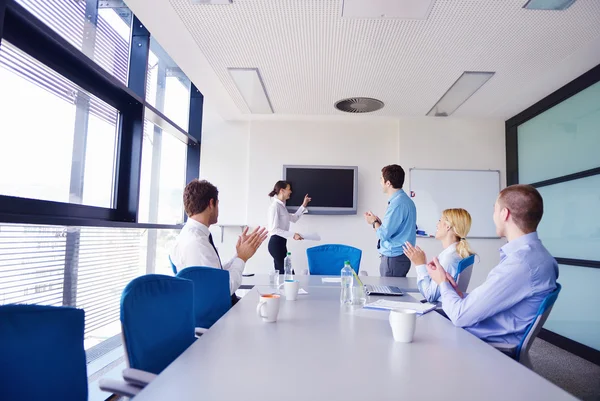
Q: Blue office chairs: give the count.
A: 7